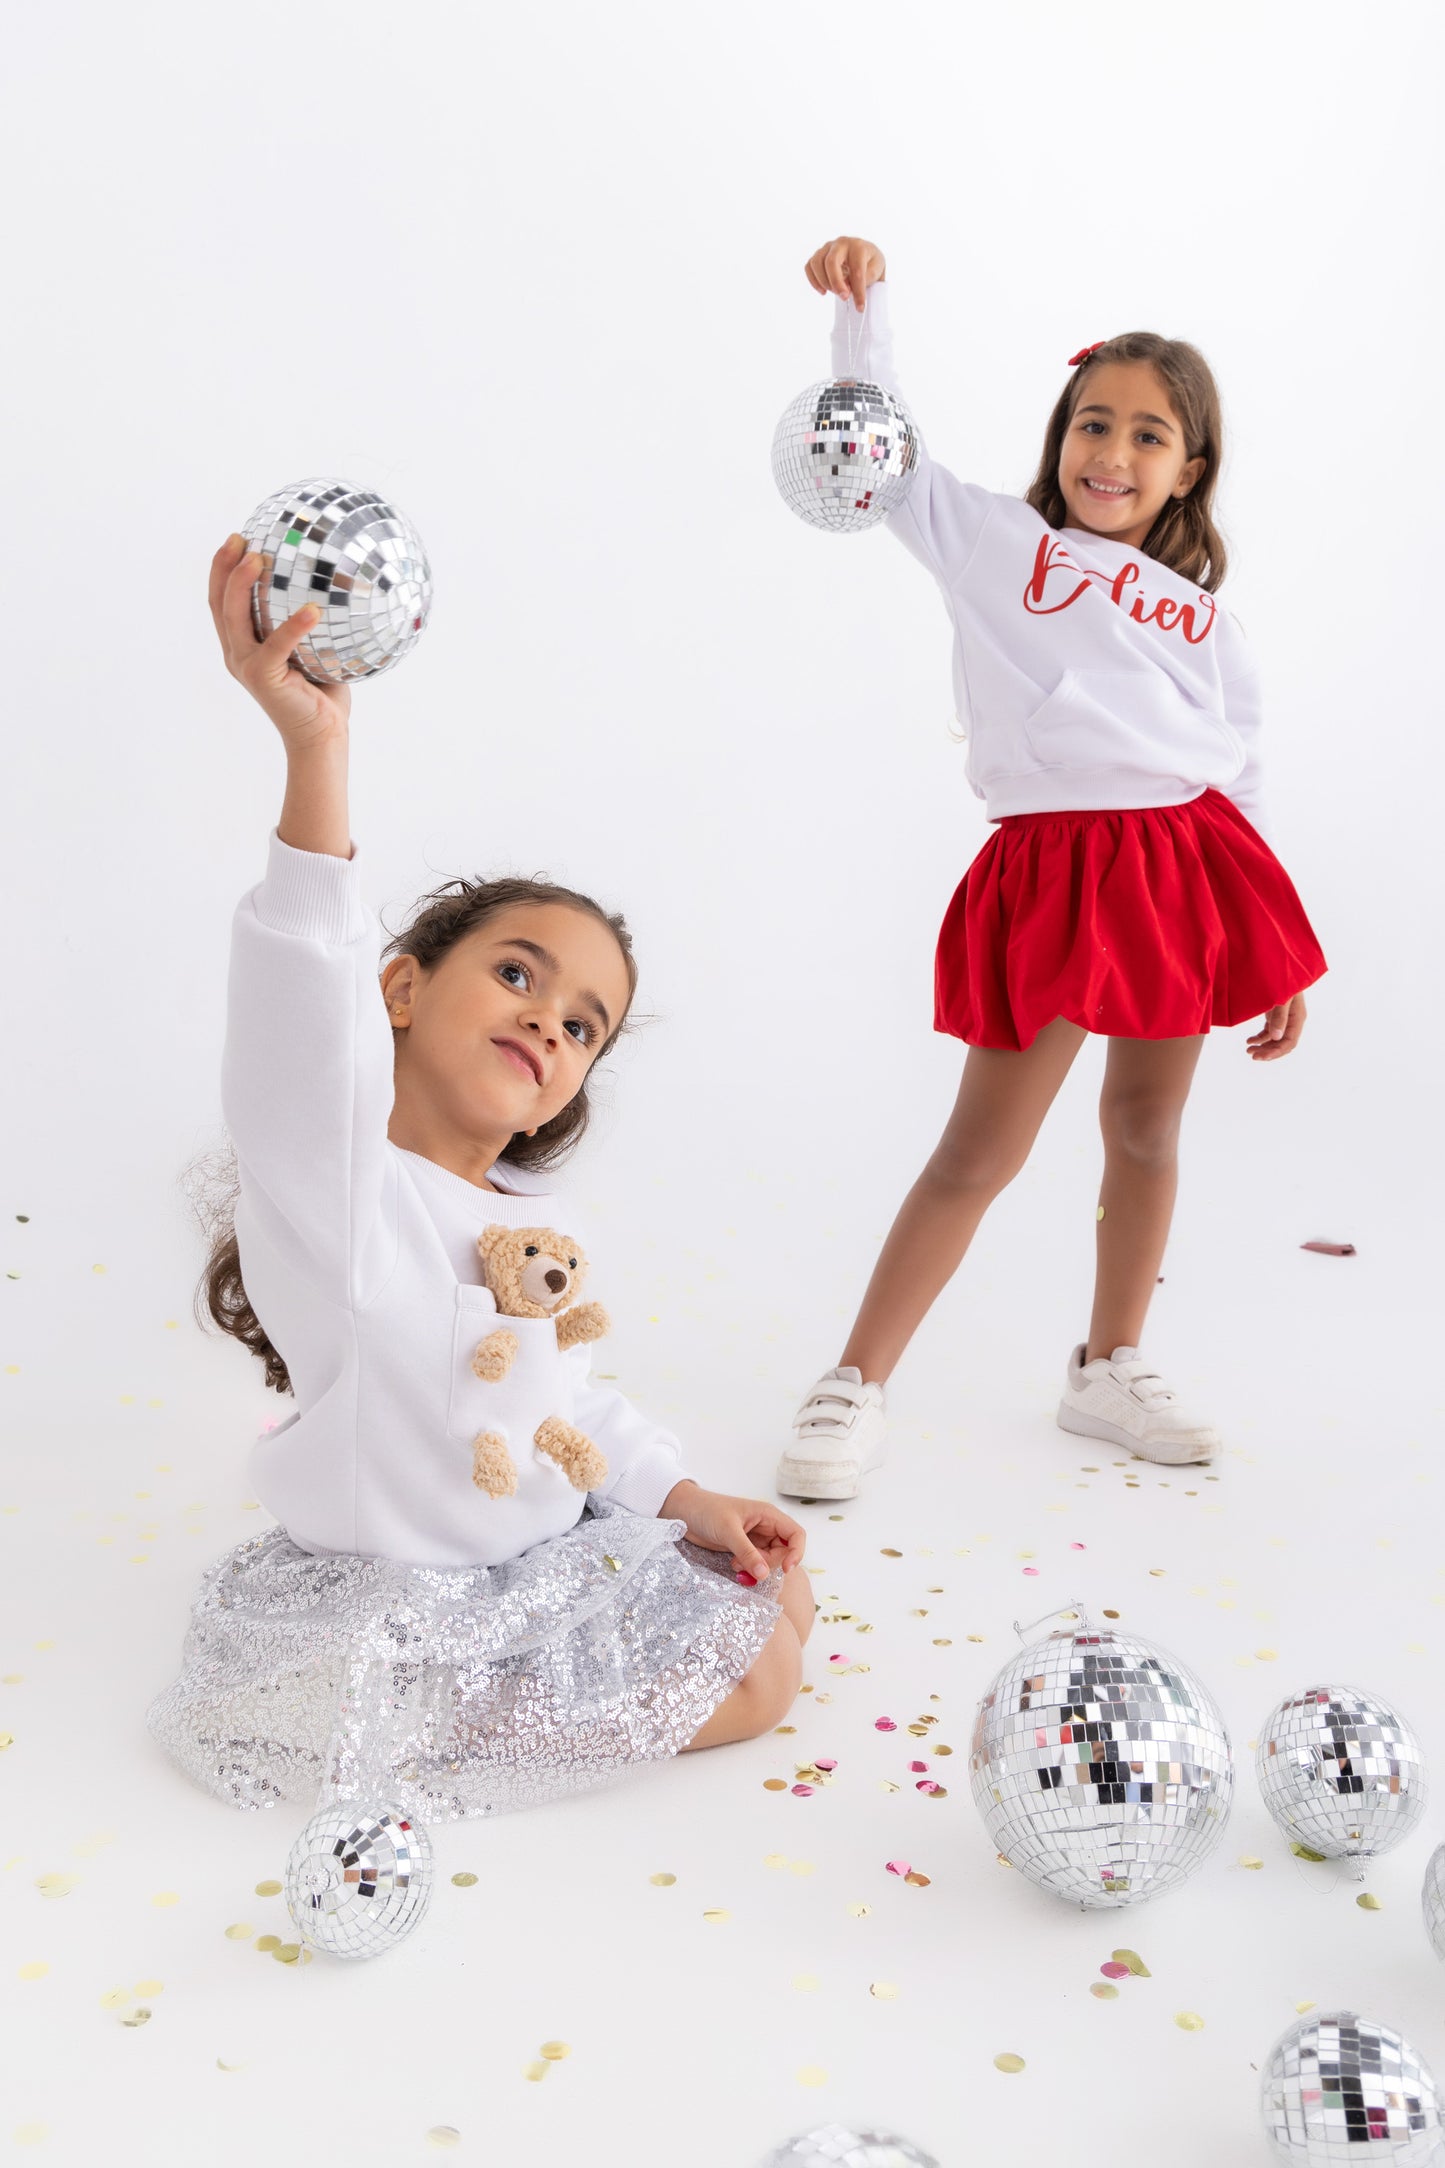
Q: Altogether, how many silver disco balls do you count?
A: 8